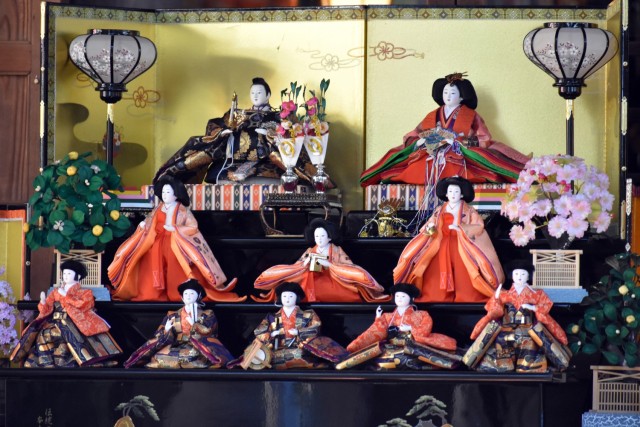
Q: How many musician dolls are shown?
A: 5